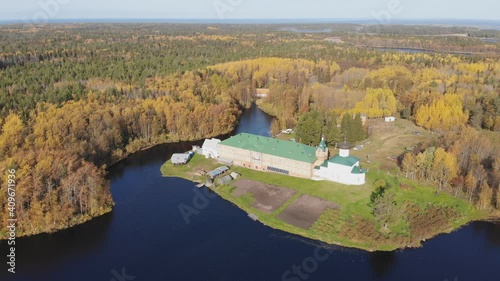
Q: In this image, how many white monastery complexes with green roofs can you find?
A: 1